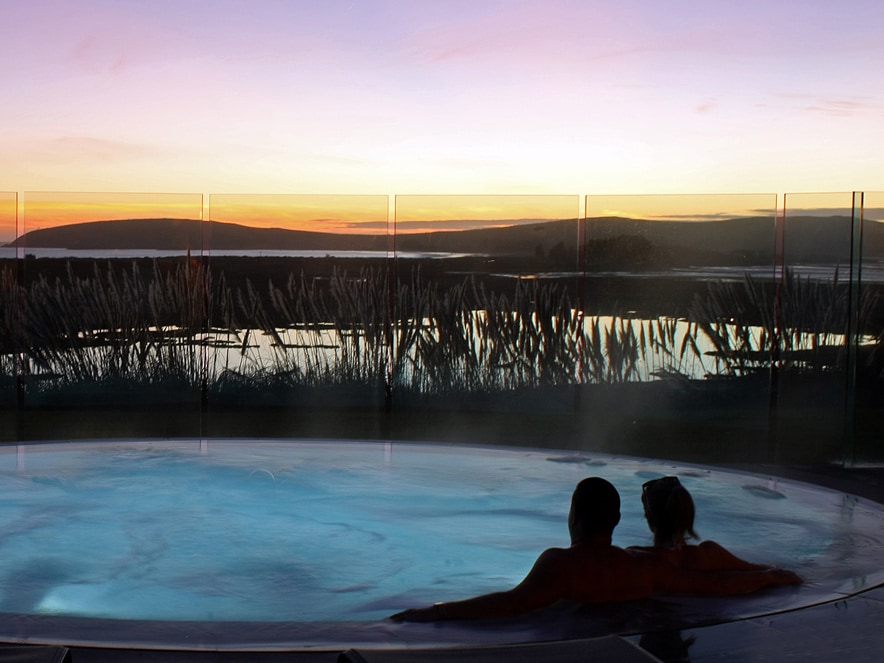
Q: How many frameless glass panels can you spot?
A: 7